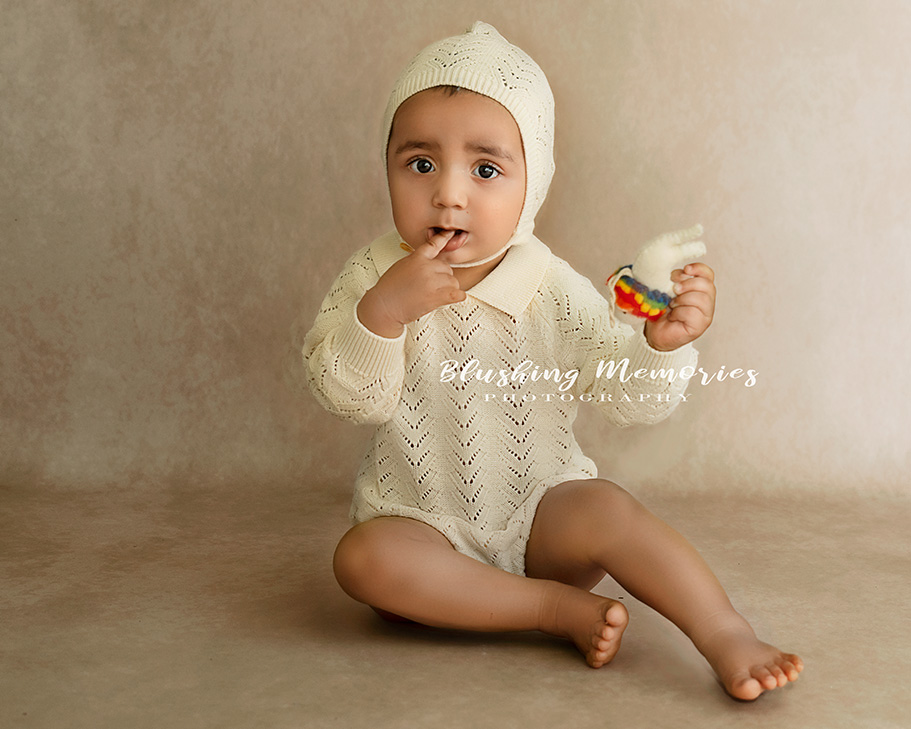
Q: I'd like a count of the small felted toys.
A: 1